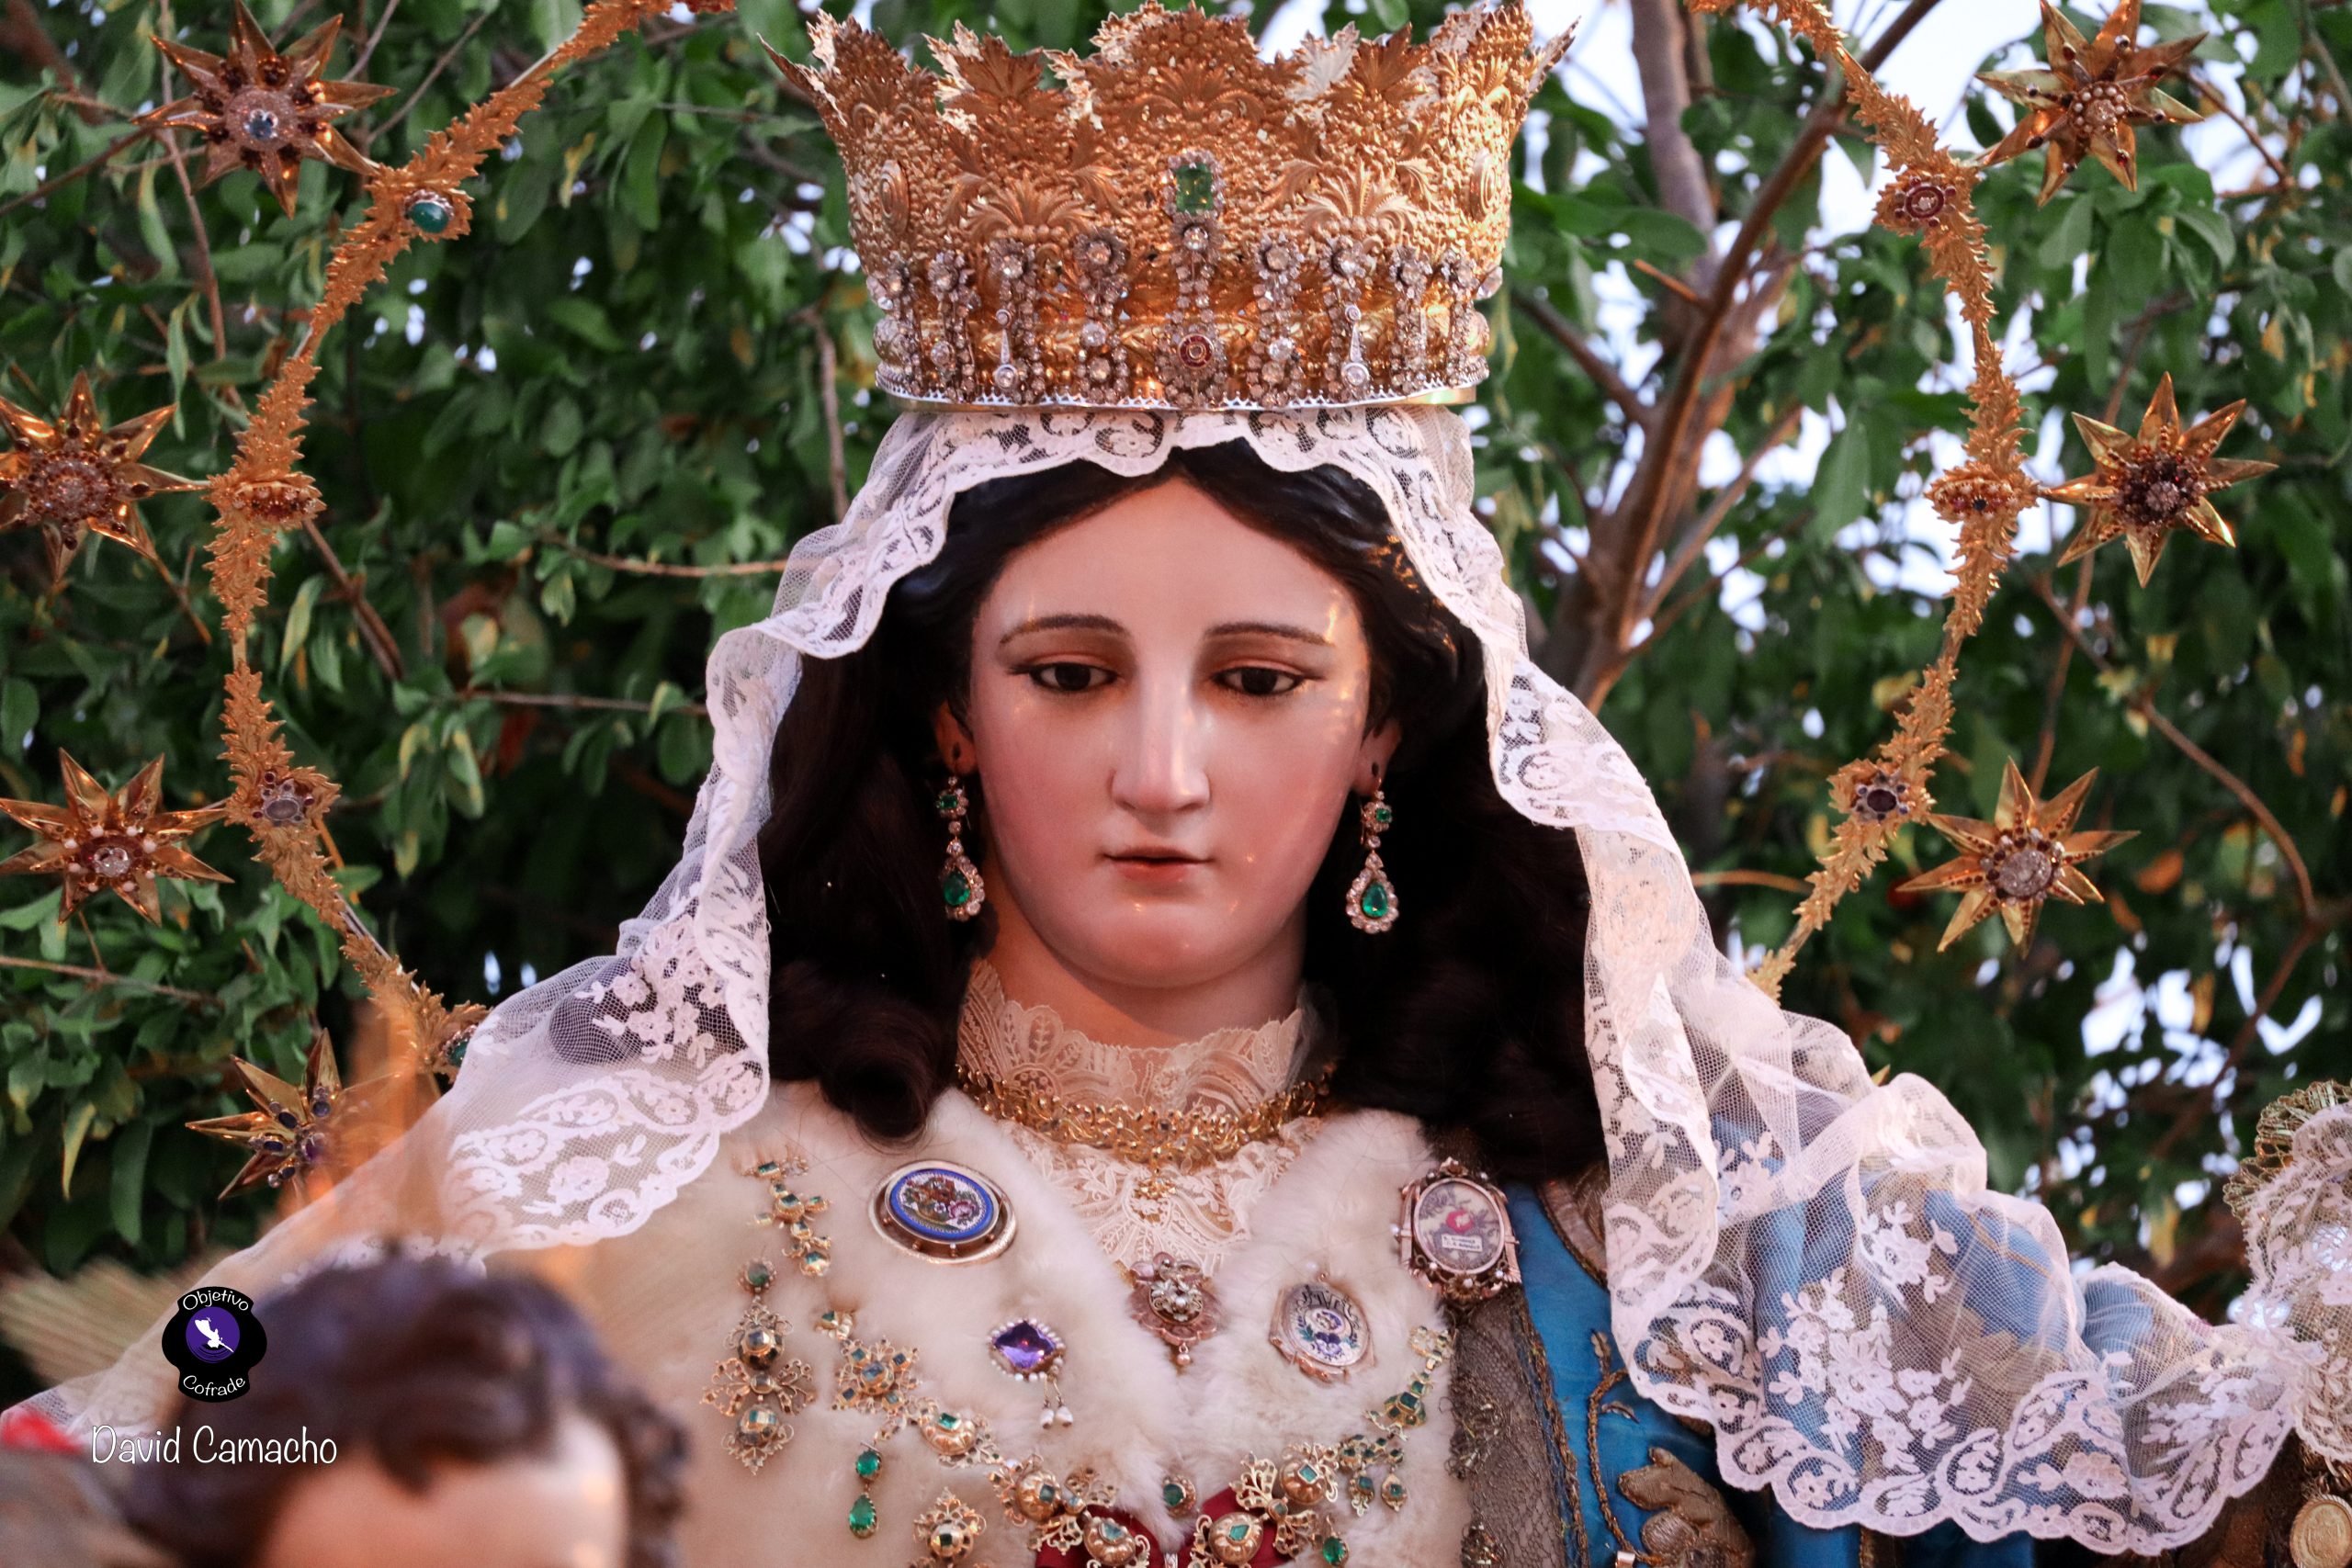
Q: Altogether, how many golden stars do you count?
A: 7